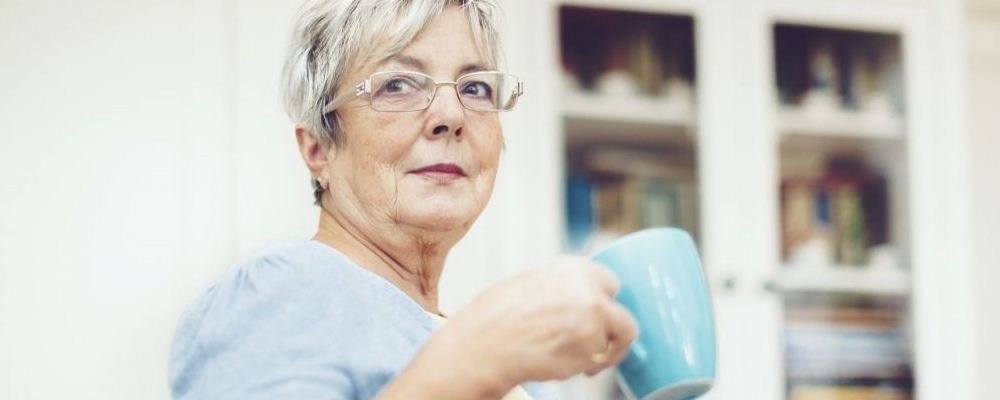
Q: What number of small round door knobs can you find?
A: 2